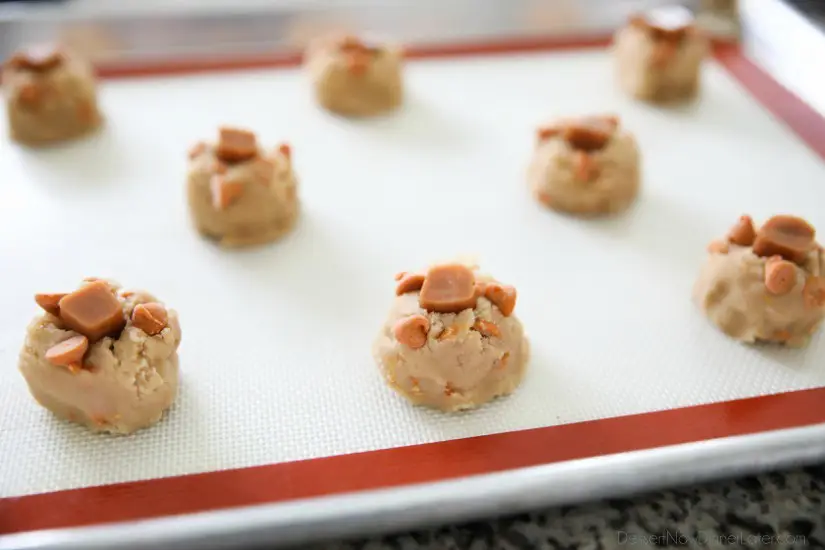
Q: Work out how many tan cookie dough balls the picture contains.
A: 8